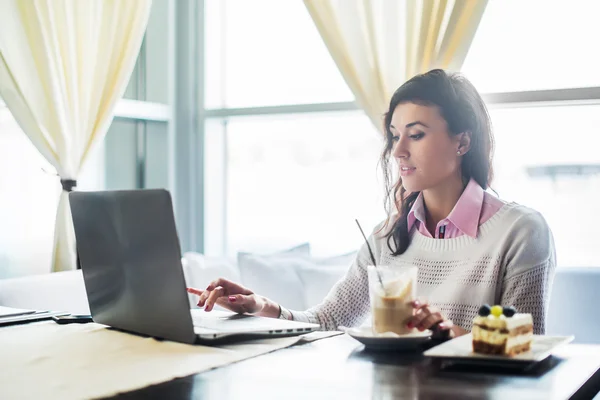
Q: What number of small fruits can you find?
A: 3